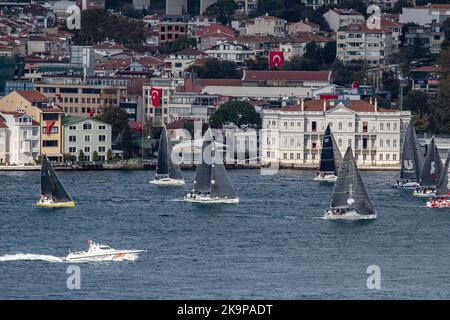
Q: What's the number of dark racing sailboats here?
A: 8